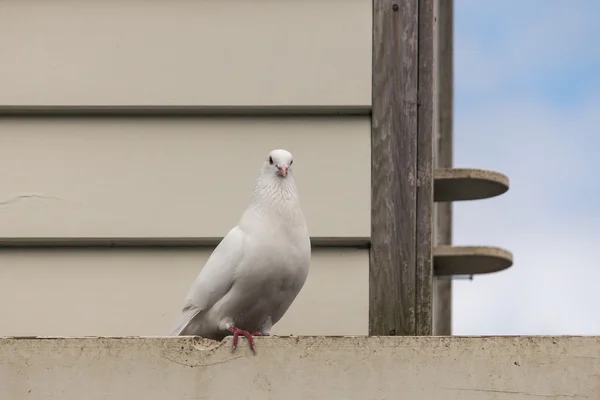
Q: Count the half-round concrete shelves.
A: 2